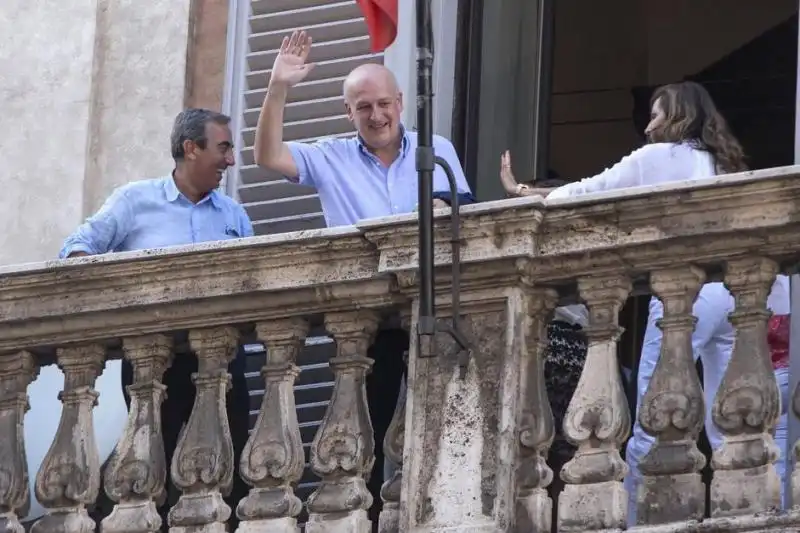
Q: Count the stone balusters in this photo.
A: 12